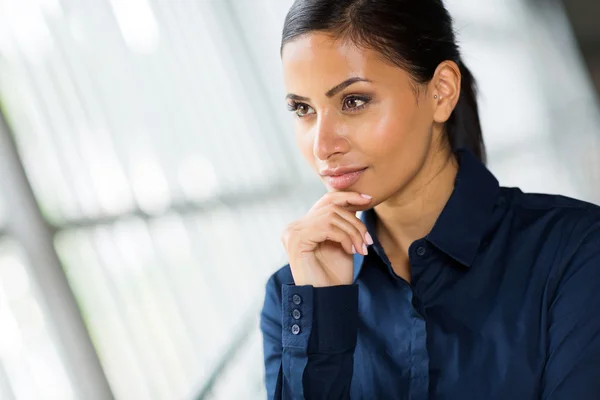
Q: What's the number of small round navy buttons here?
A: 4